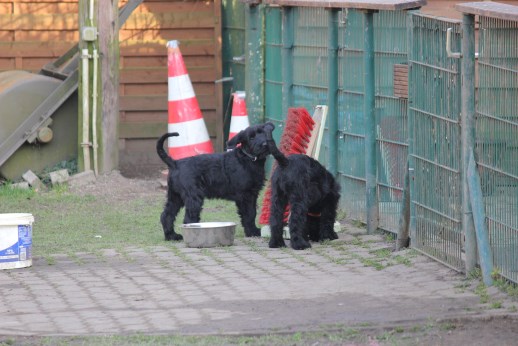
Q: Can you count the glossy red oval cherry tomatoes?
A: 0